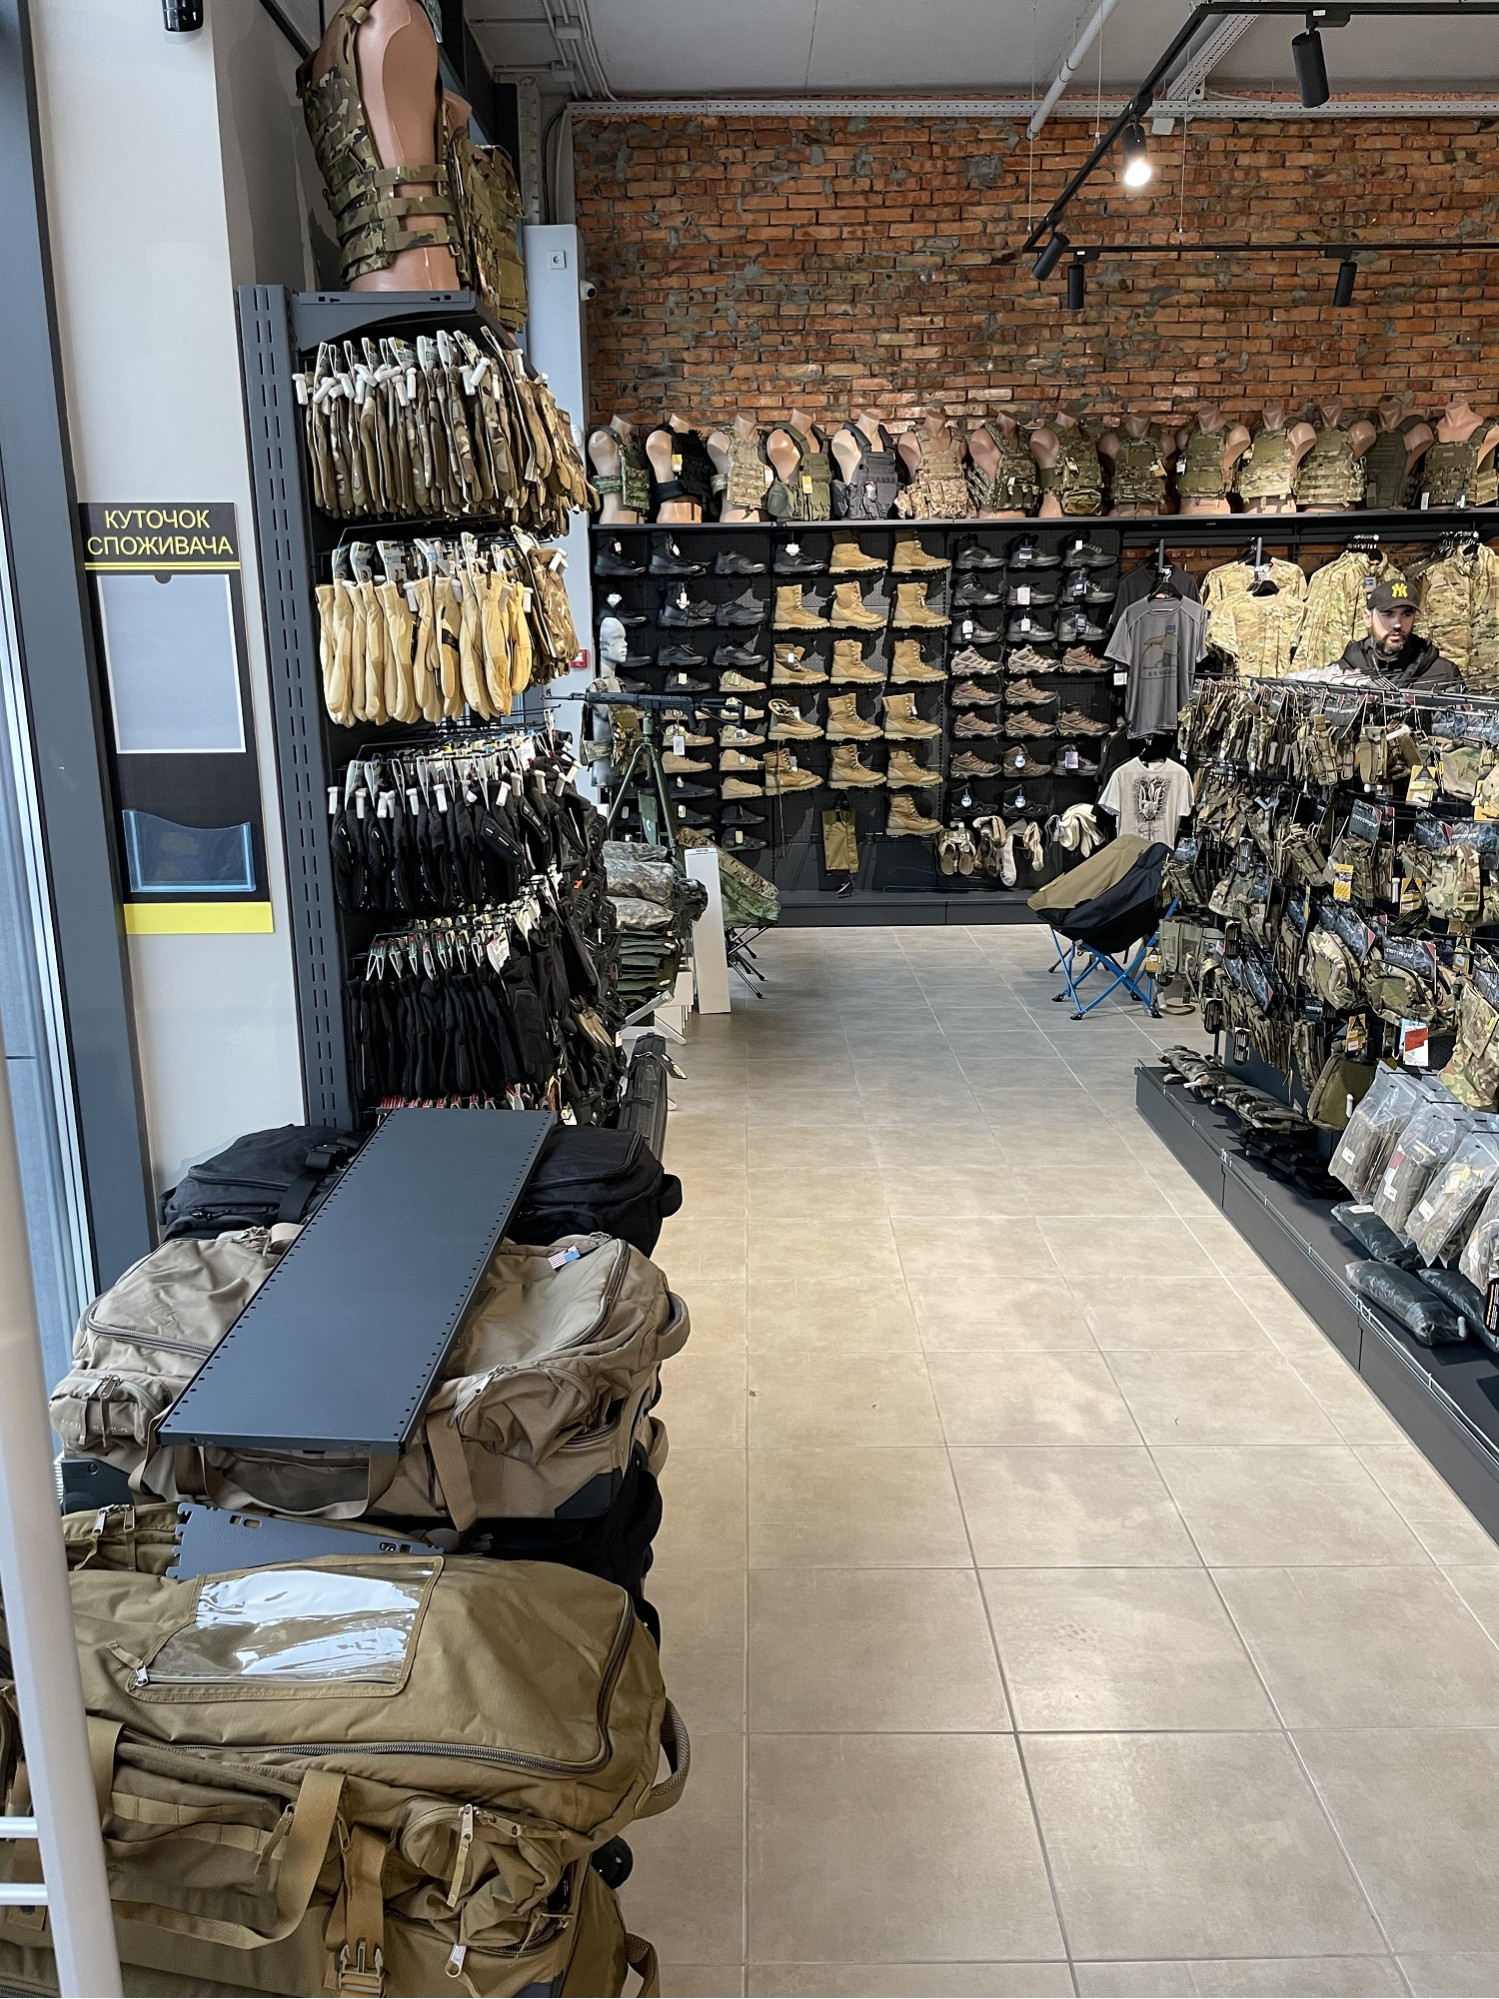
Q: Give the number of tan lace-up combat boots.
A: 15